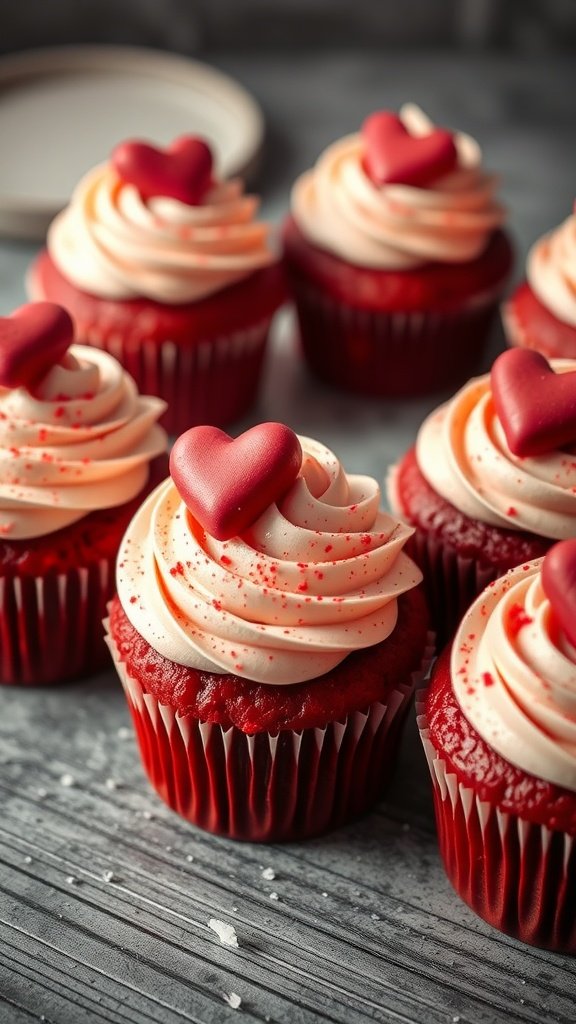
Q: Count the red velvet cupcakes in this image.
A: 7